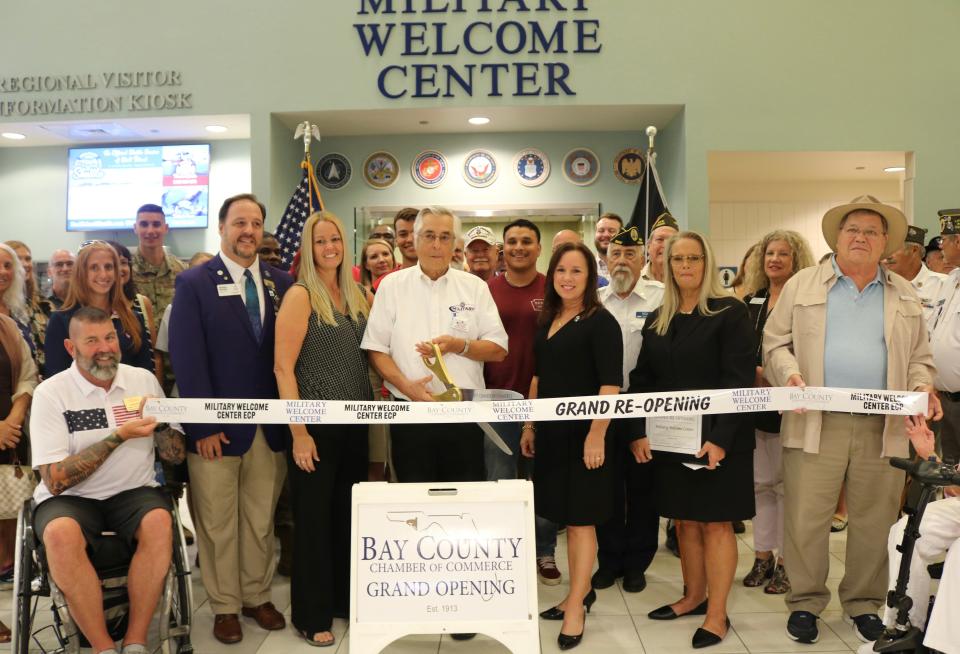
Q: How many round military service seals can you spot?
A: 7